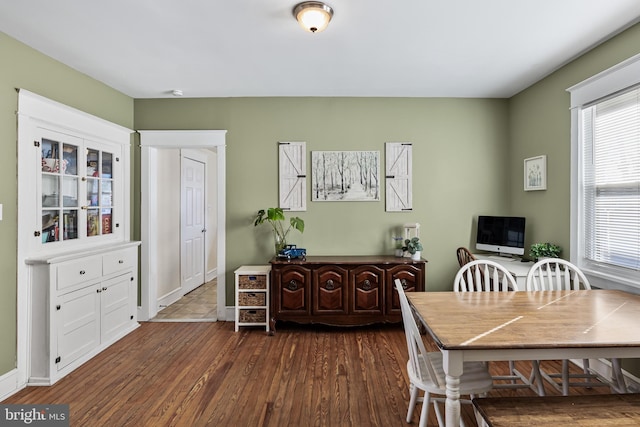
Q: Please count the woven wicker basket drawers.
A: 3